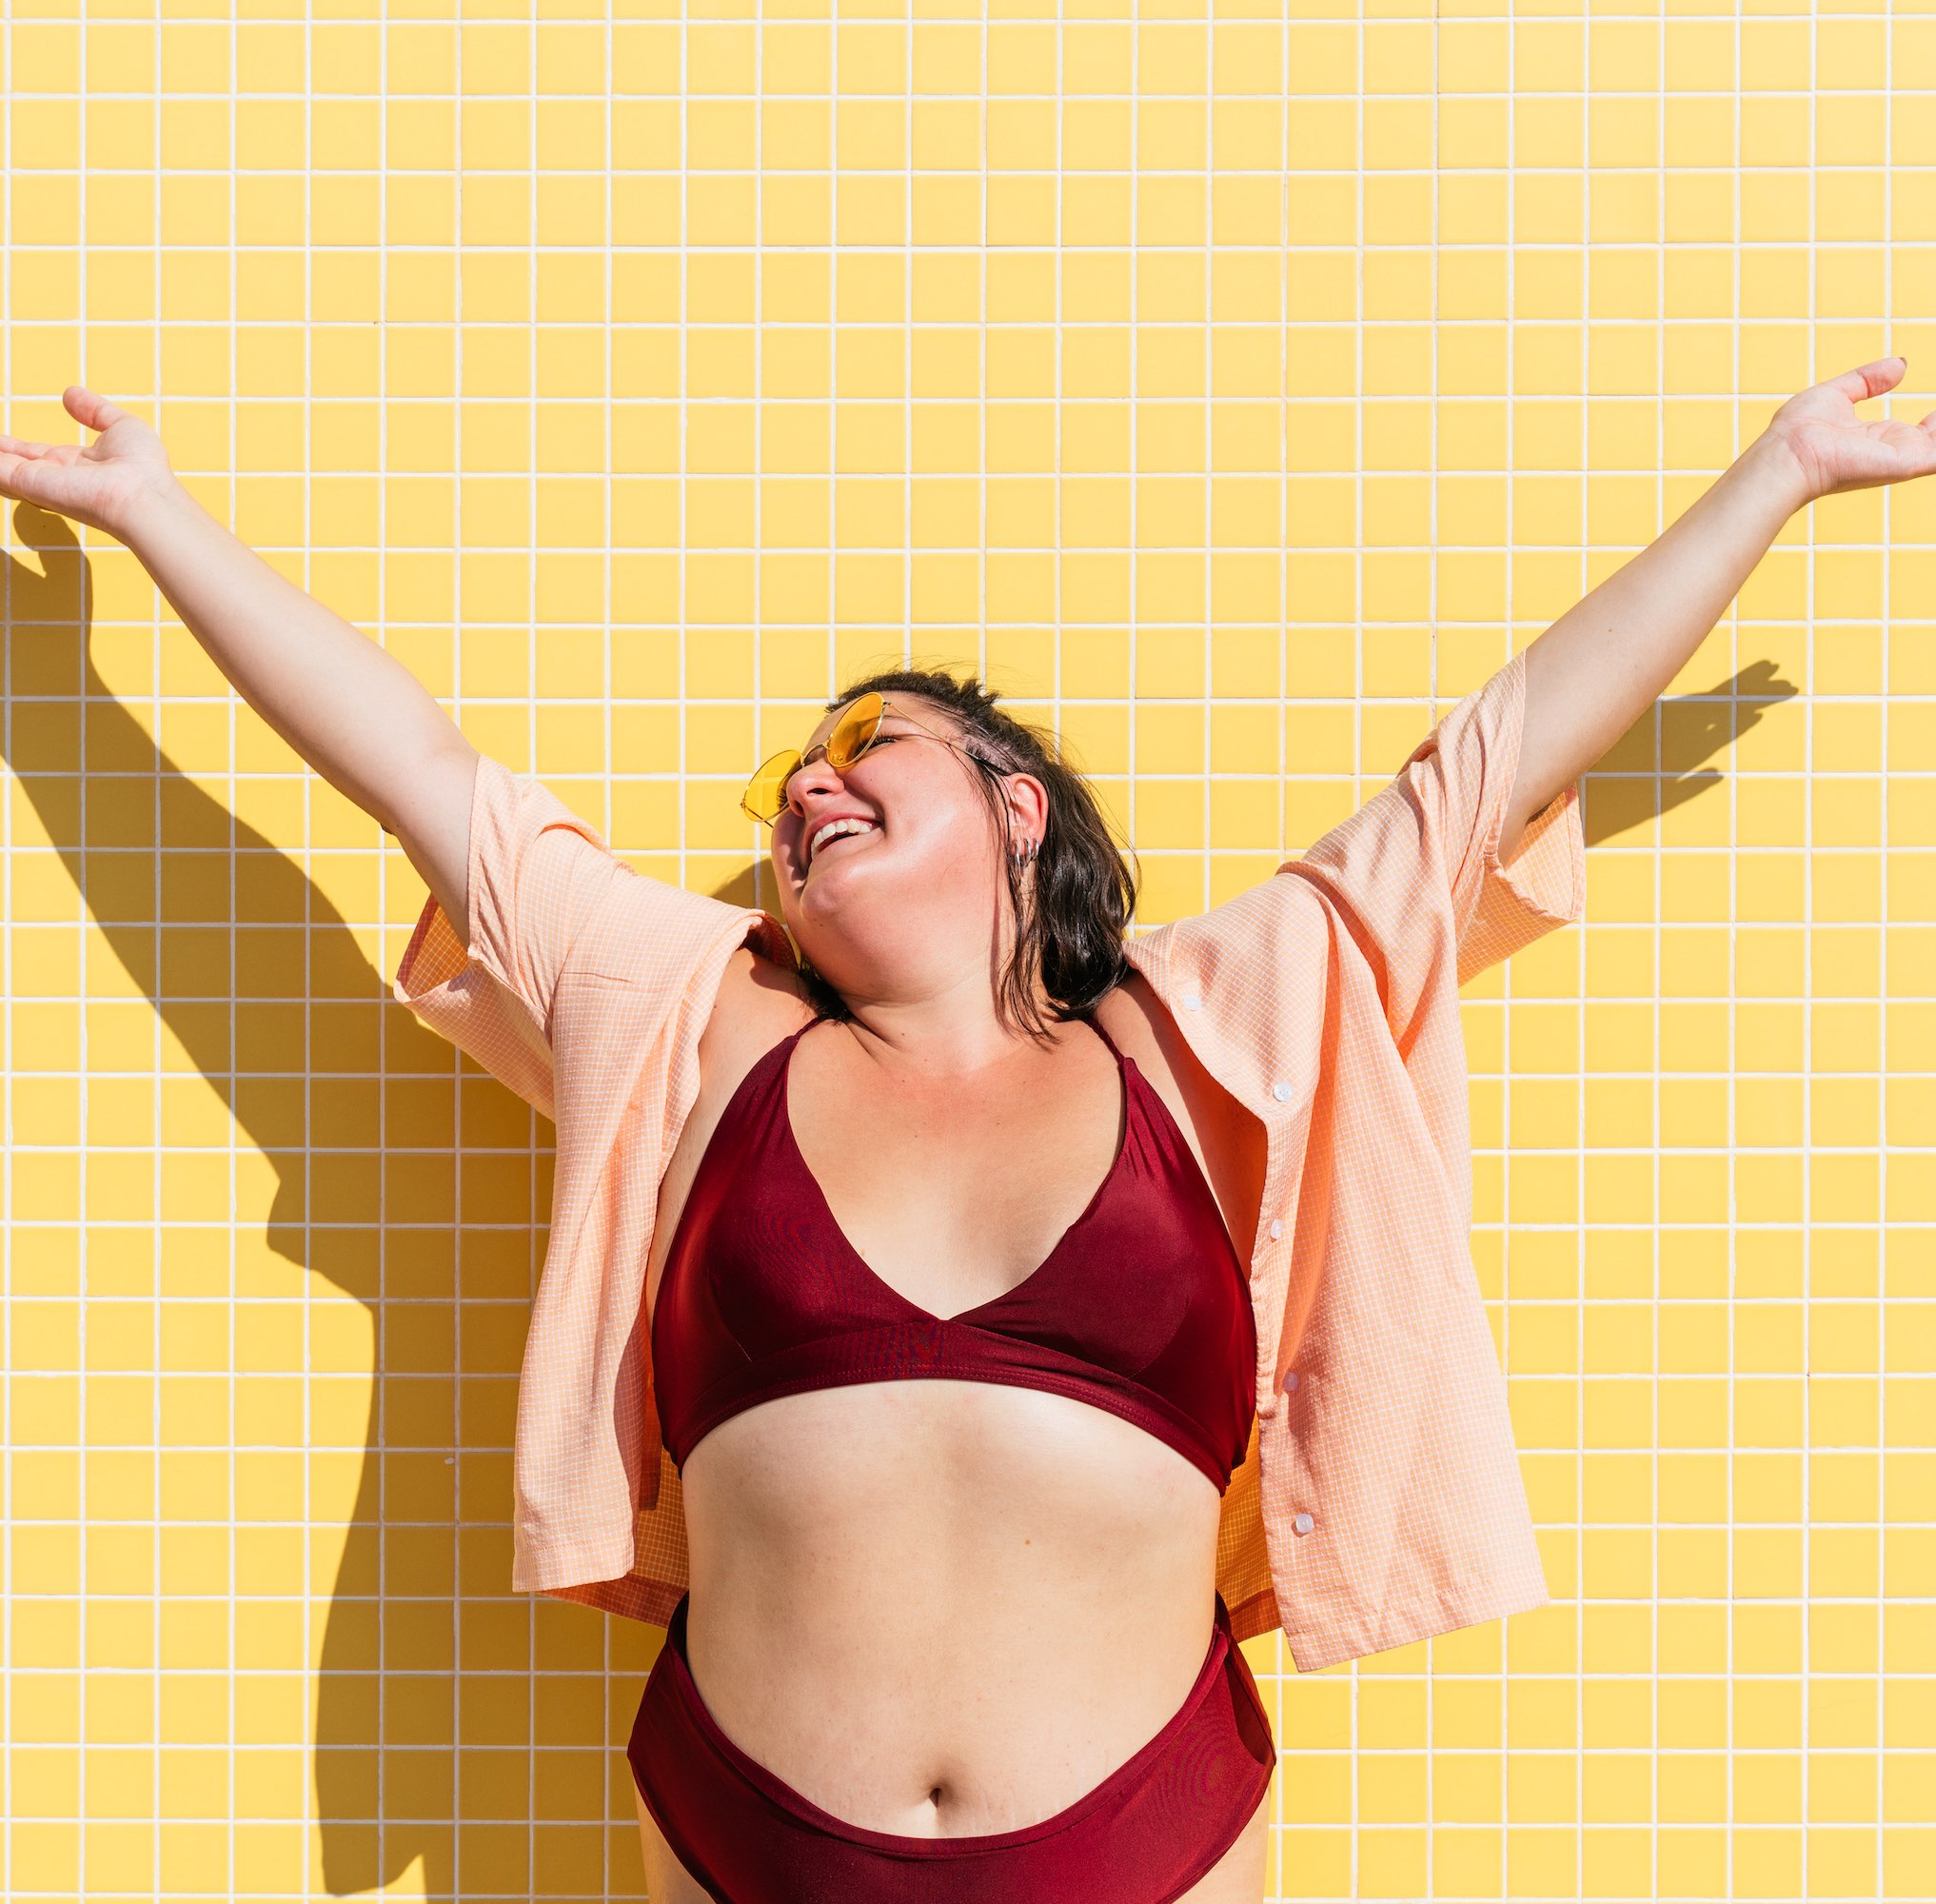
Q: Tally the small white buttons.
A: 5